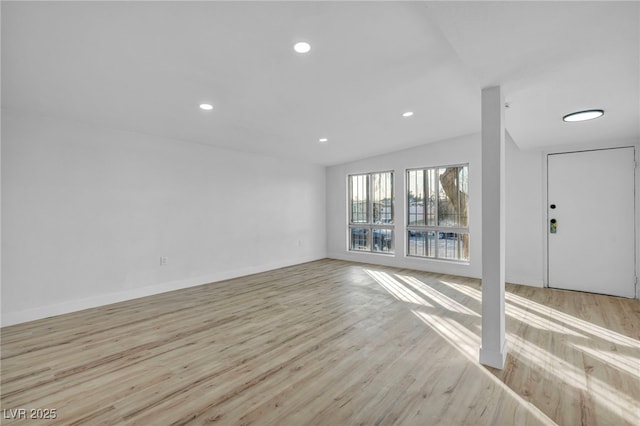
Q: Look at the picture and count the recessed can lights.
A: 4